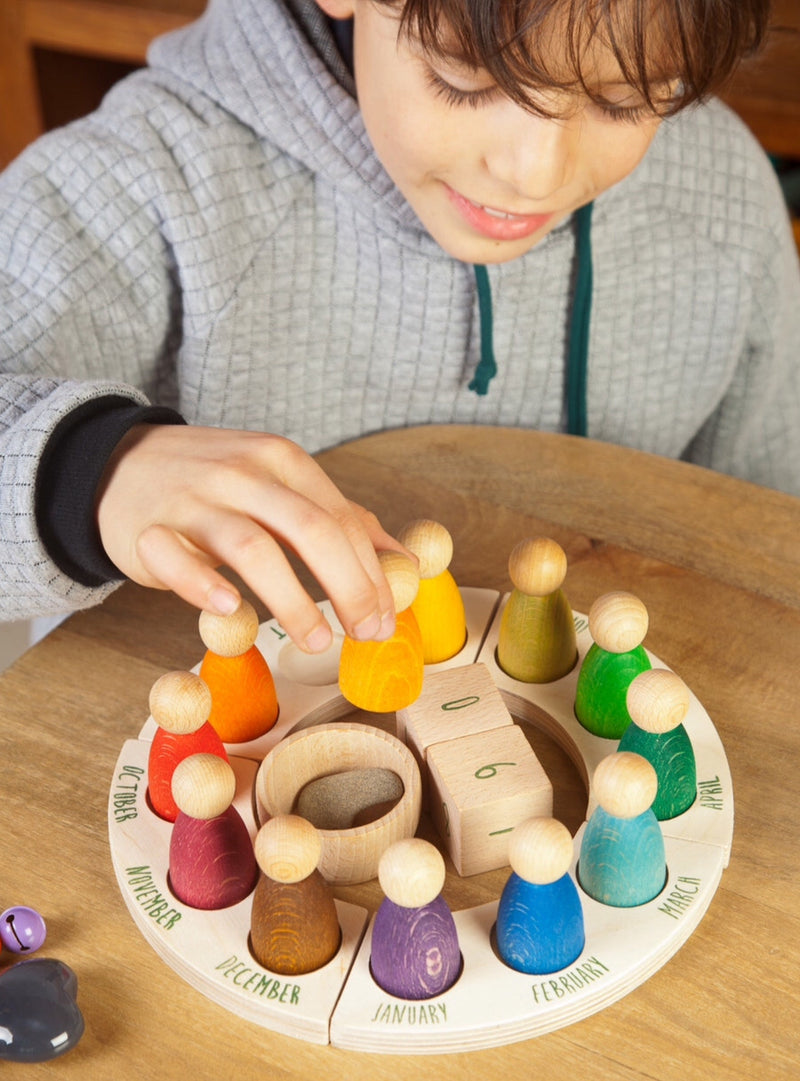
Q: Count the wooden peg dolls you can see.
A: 12